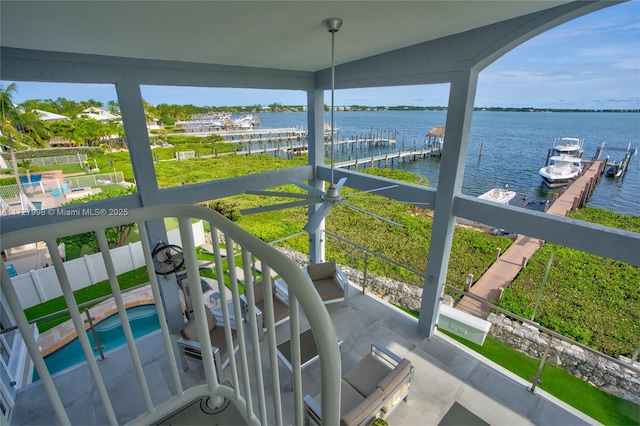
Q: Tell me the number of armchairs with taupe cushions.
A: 3